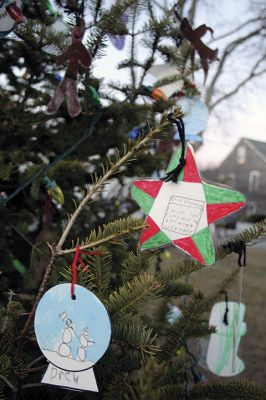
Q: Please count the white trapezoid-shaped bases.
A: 1